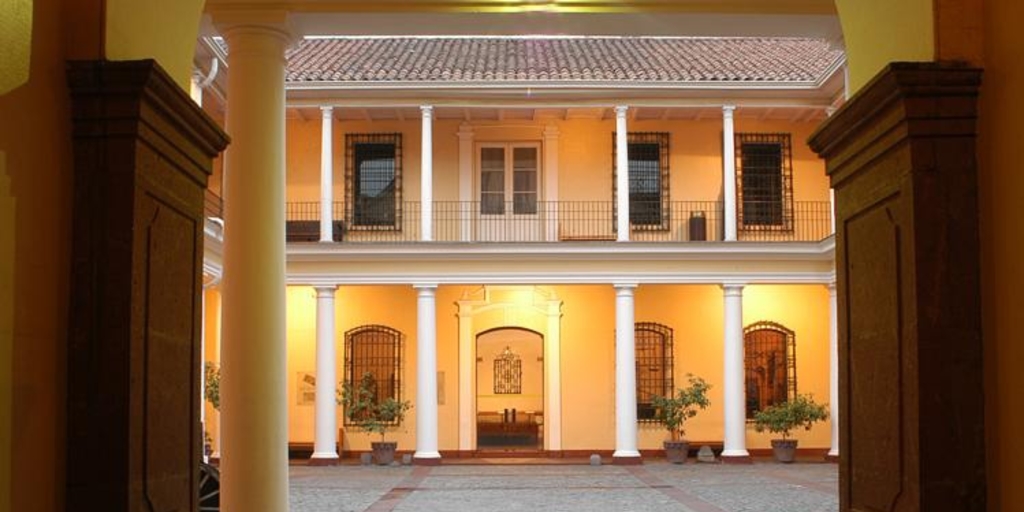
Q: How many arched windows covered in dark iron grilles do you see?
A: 3